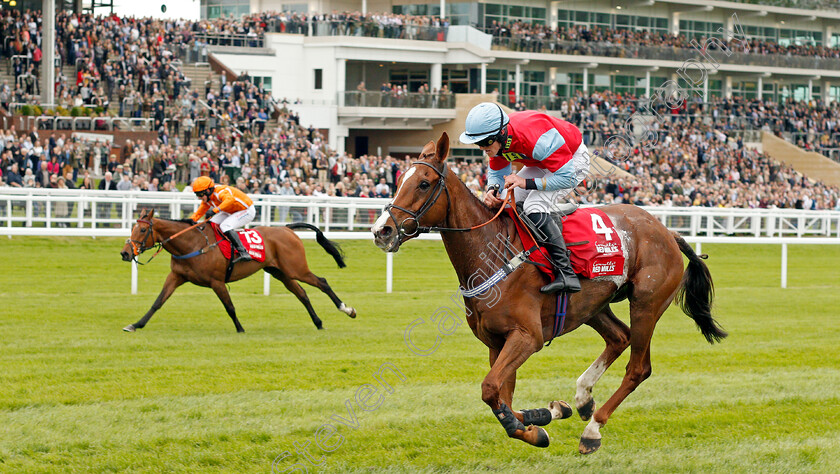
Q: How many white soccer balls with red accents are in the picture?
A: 0